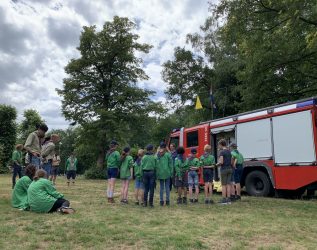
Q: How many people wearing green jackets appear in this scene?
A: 13